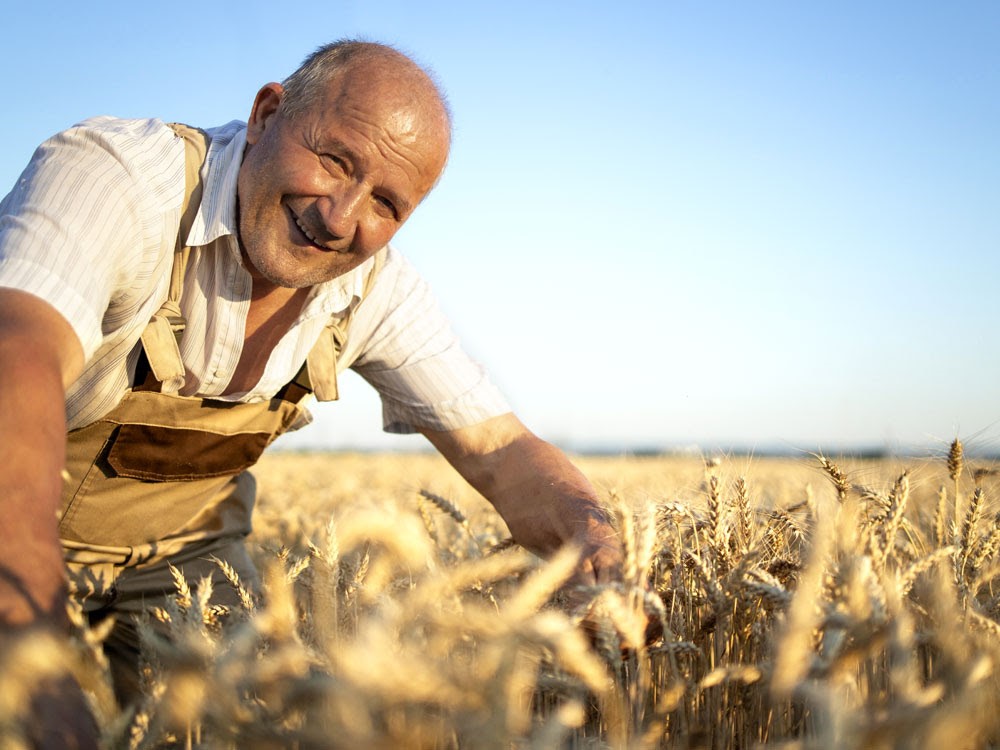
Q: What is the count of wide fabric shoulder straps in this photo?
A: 2